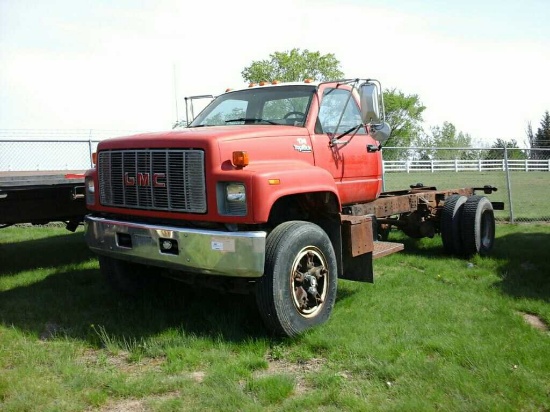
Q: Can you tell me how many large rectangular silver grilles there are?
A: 1